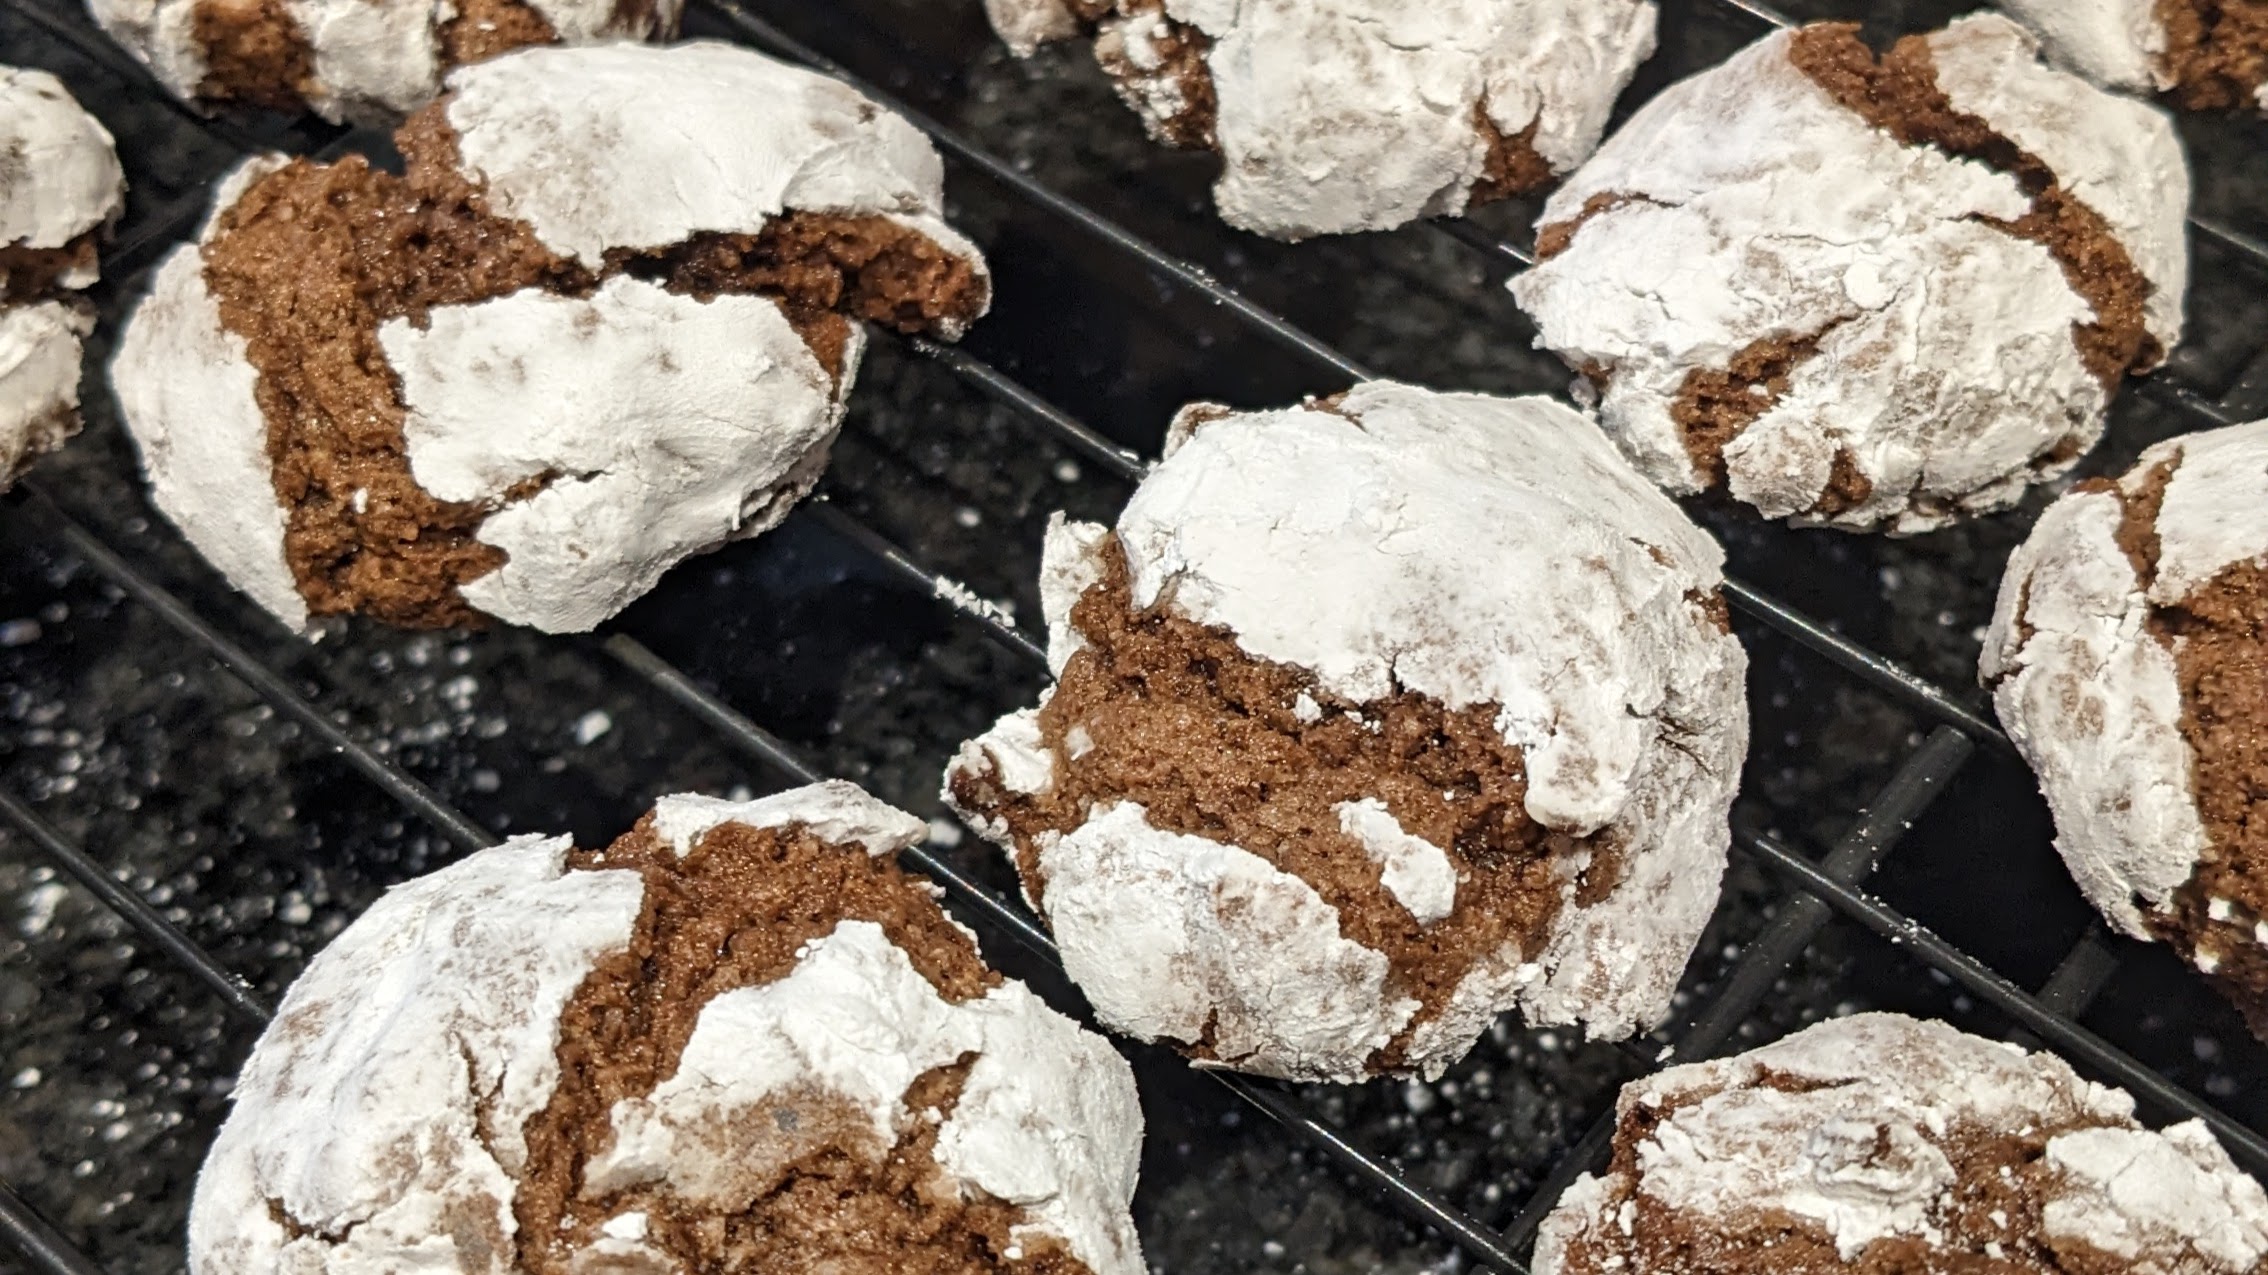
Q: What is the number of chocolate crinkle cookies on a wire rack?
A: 10